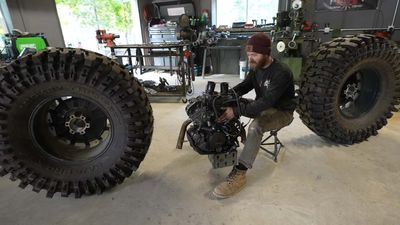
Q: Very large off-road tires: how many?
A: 2